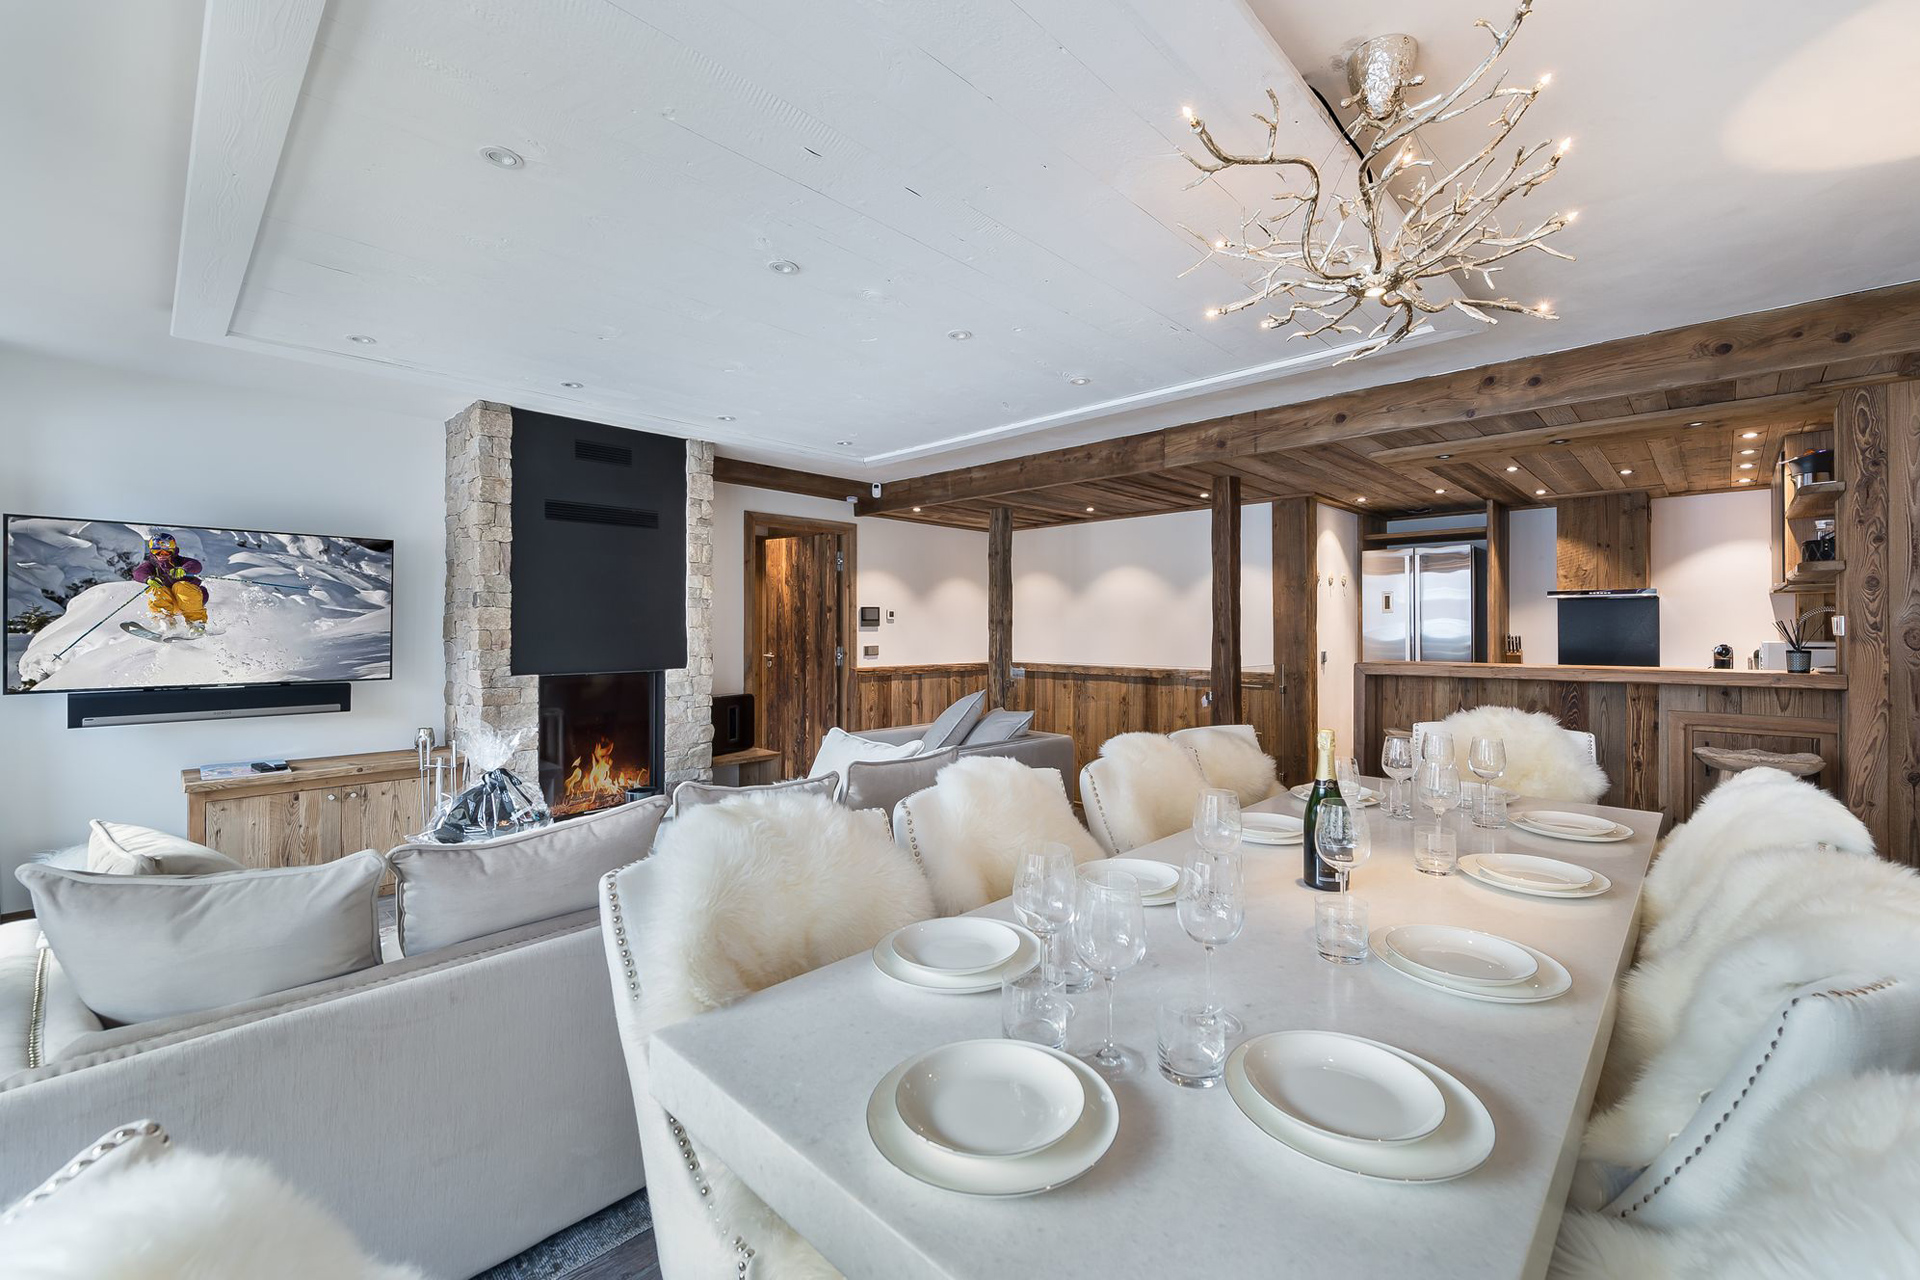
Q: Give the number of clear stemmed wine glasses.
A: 10